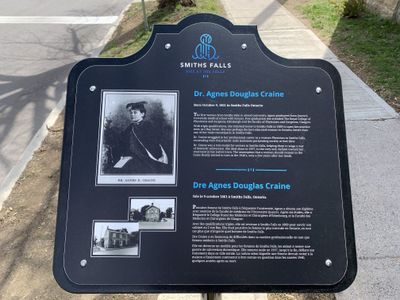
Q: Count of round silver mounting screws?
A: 6